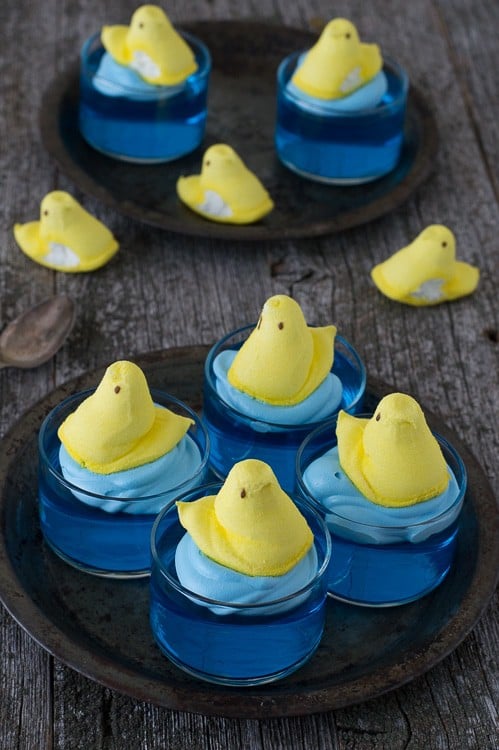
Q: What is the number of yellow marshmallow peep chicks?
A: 9